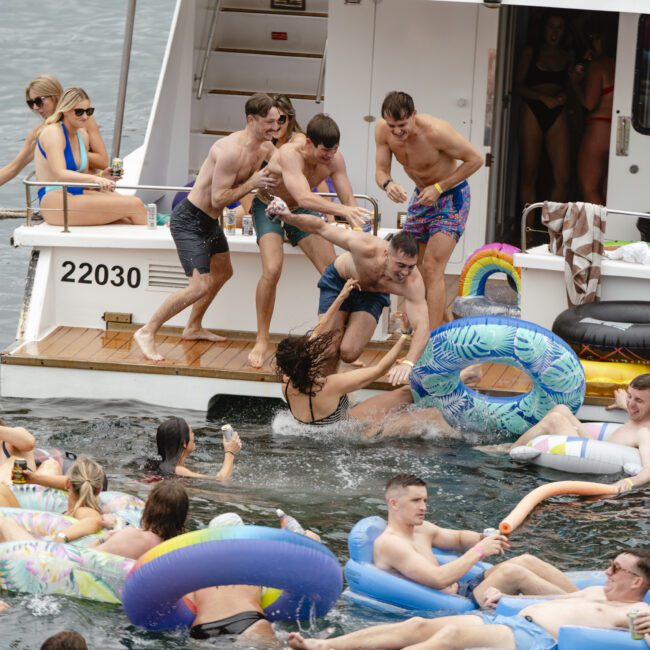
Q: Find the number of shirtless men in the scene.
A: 7